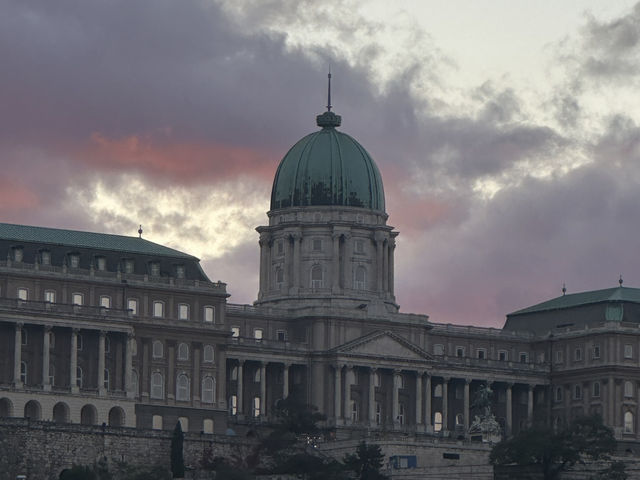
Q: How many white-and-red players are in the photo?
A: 0